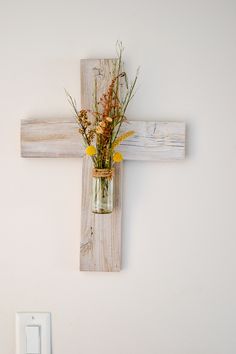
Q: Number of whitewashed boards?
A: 2